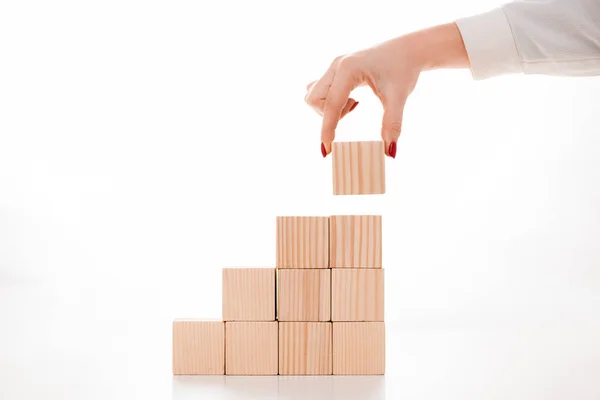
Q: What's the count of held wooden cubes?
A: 1